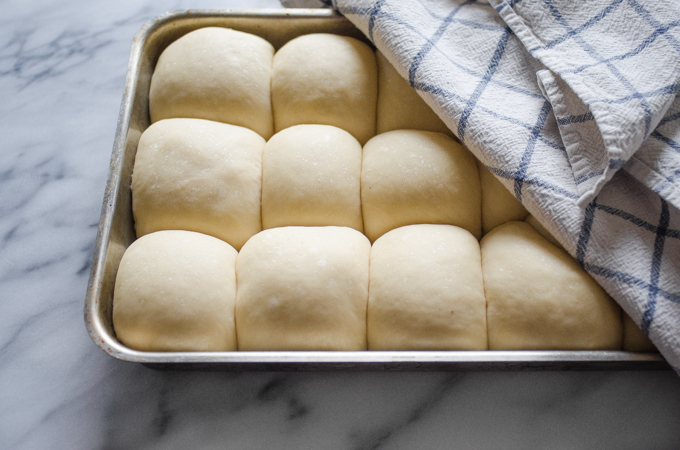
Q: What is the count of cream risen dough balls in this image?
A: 12